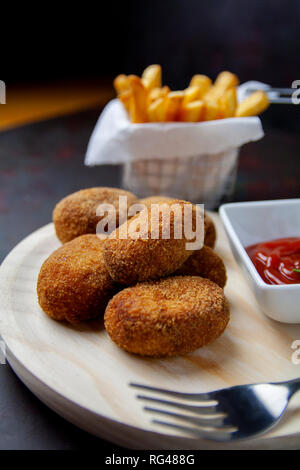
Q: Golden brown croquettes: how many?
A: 6